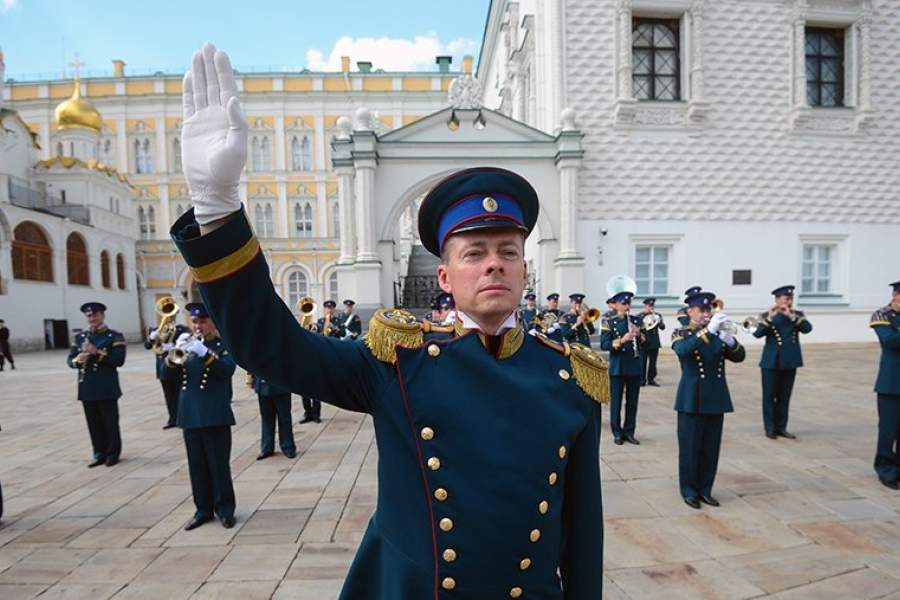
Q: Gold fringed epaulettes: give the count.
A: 2